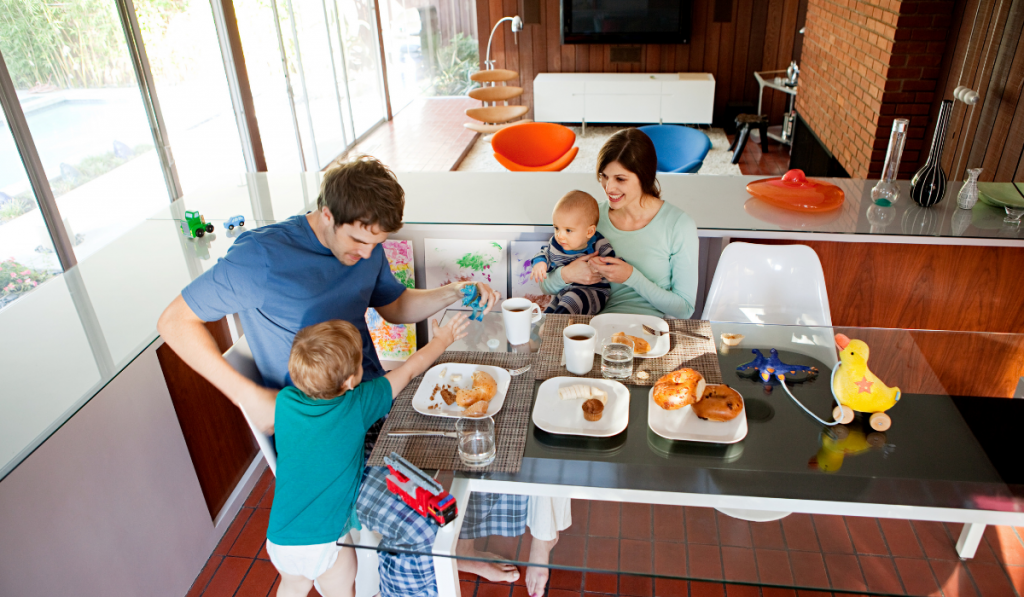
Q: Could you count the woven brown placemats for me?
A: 2